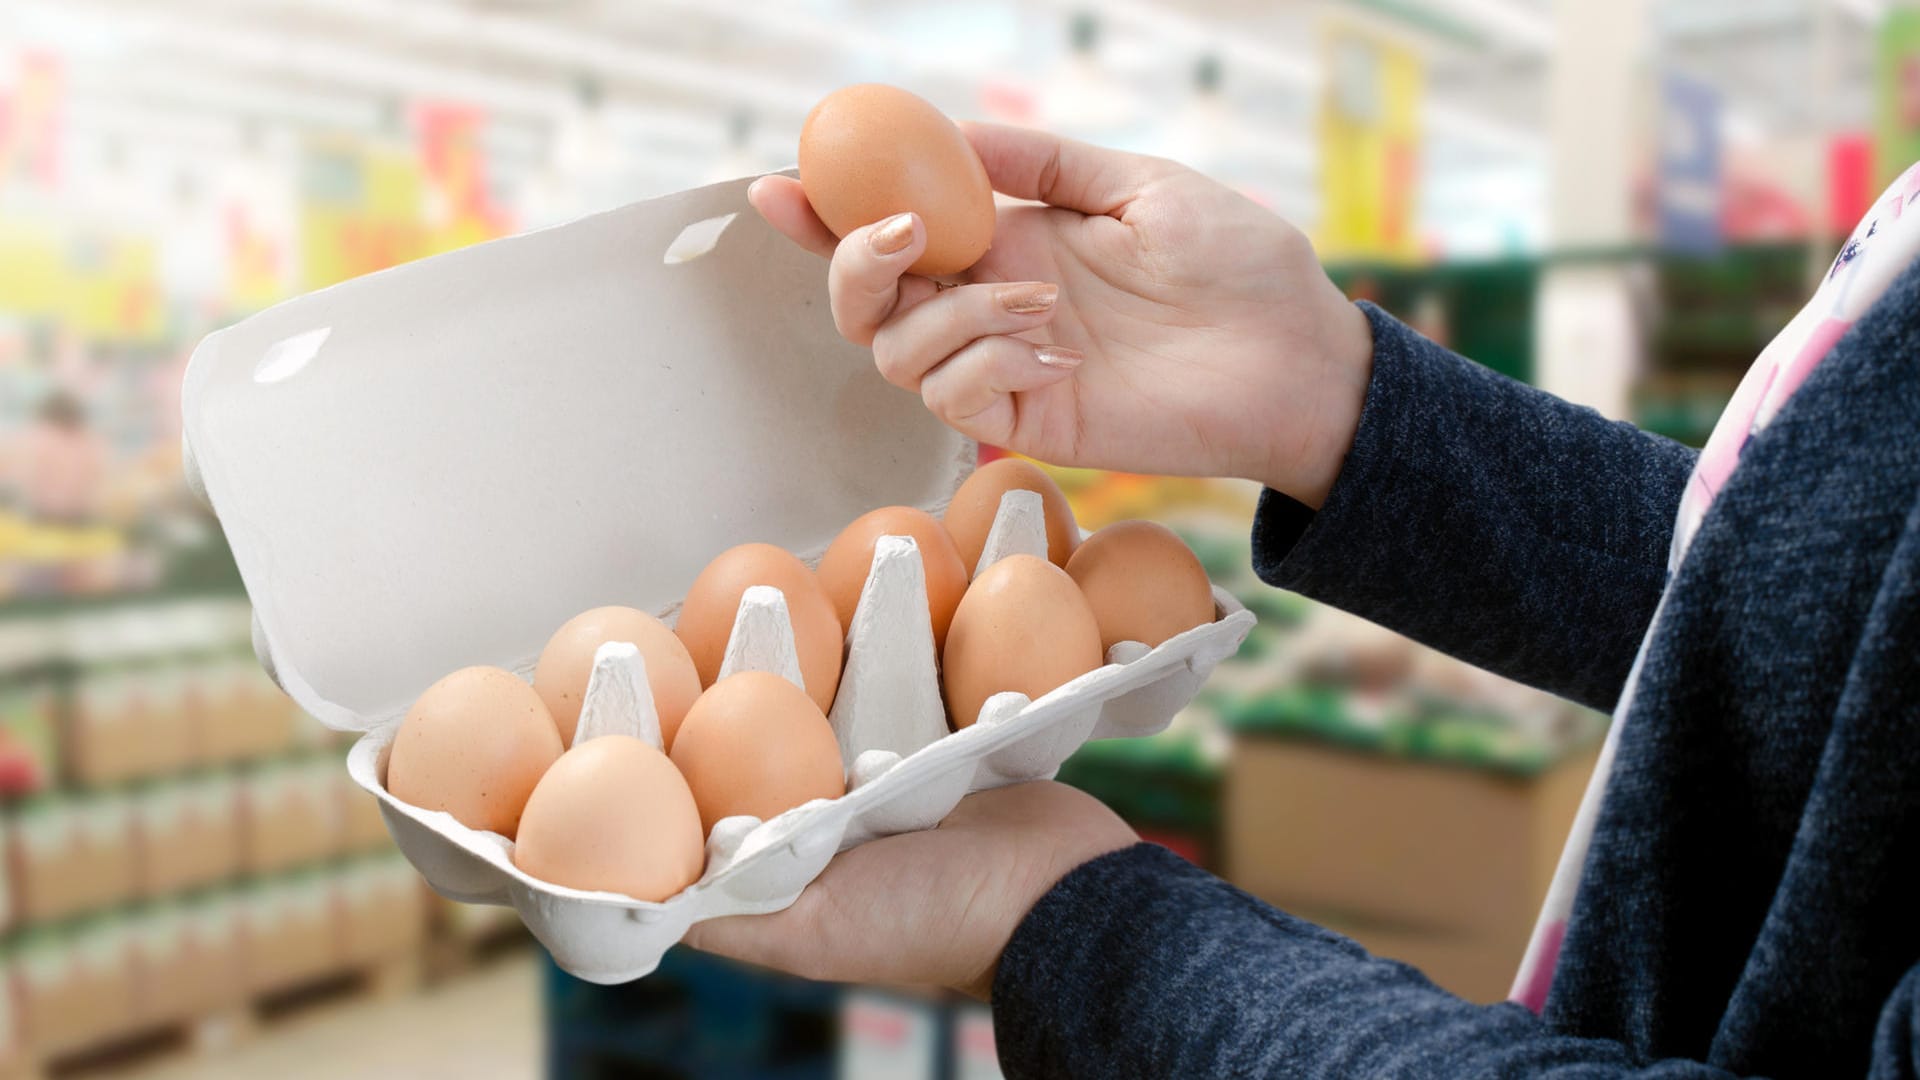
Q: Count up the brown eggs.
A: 10